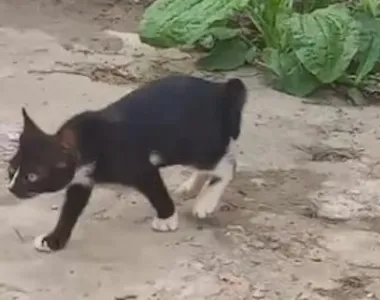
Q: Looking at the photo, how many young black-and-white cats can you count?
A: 1